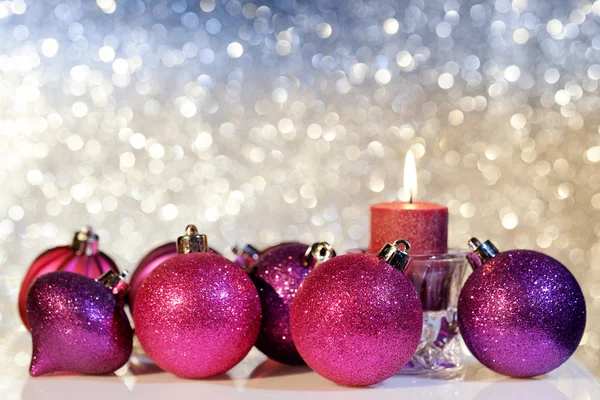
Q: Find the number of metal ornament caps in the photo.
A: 7